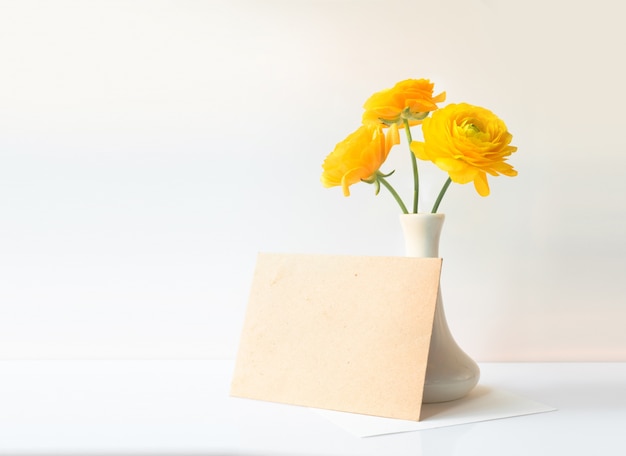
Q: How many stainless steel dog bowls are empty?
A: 0